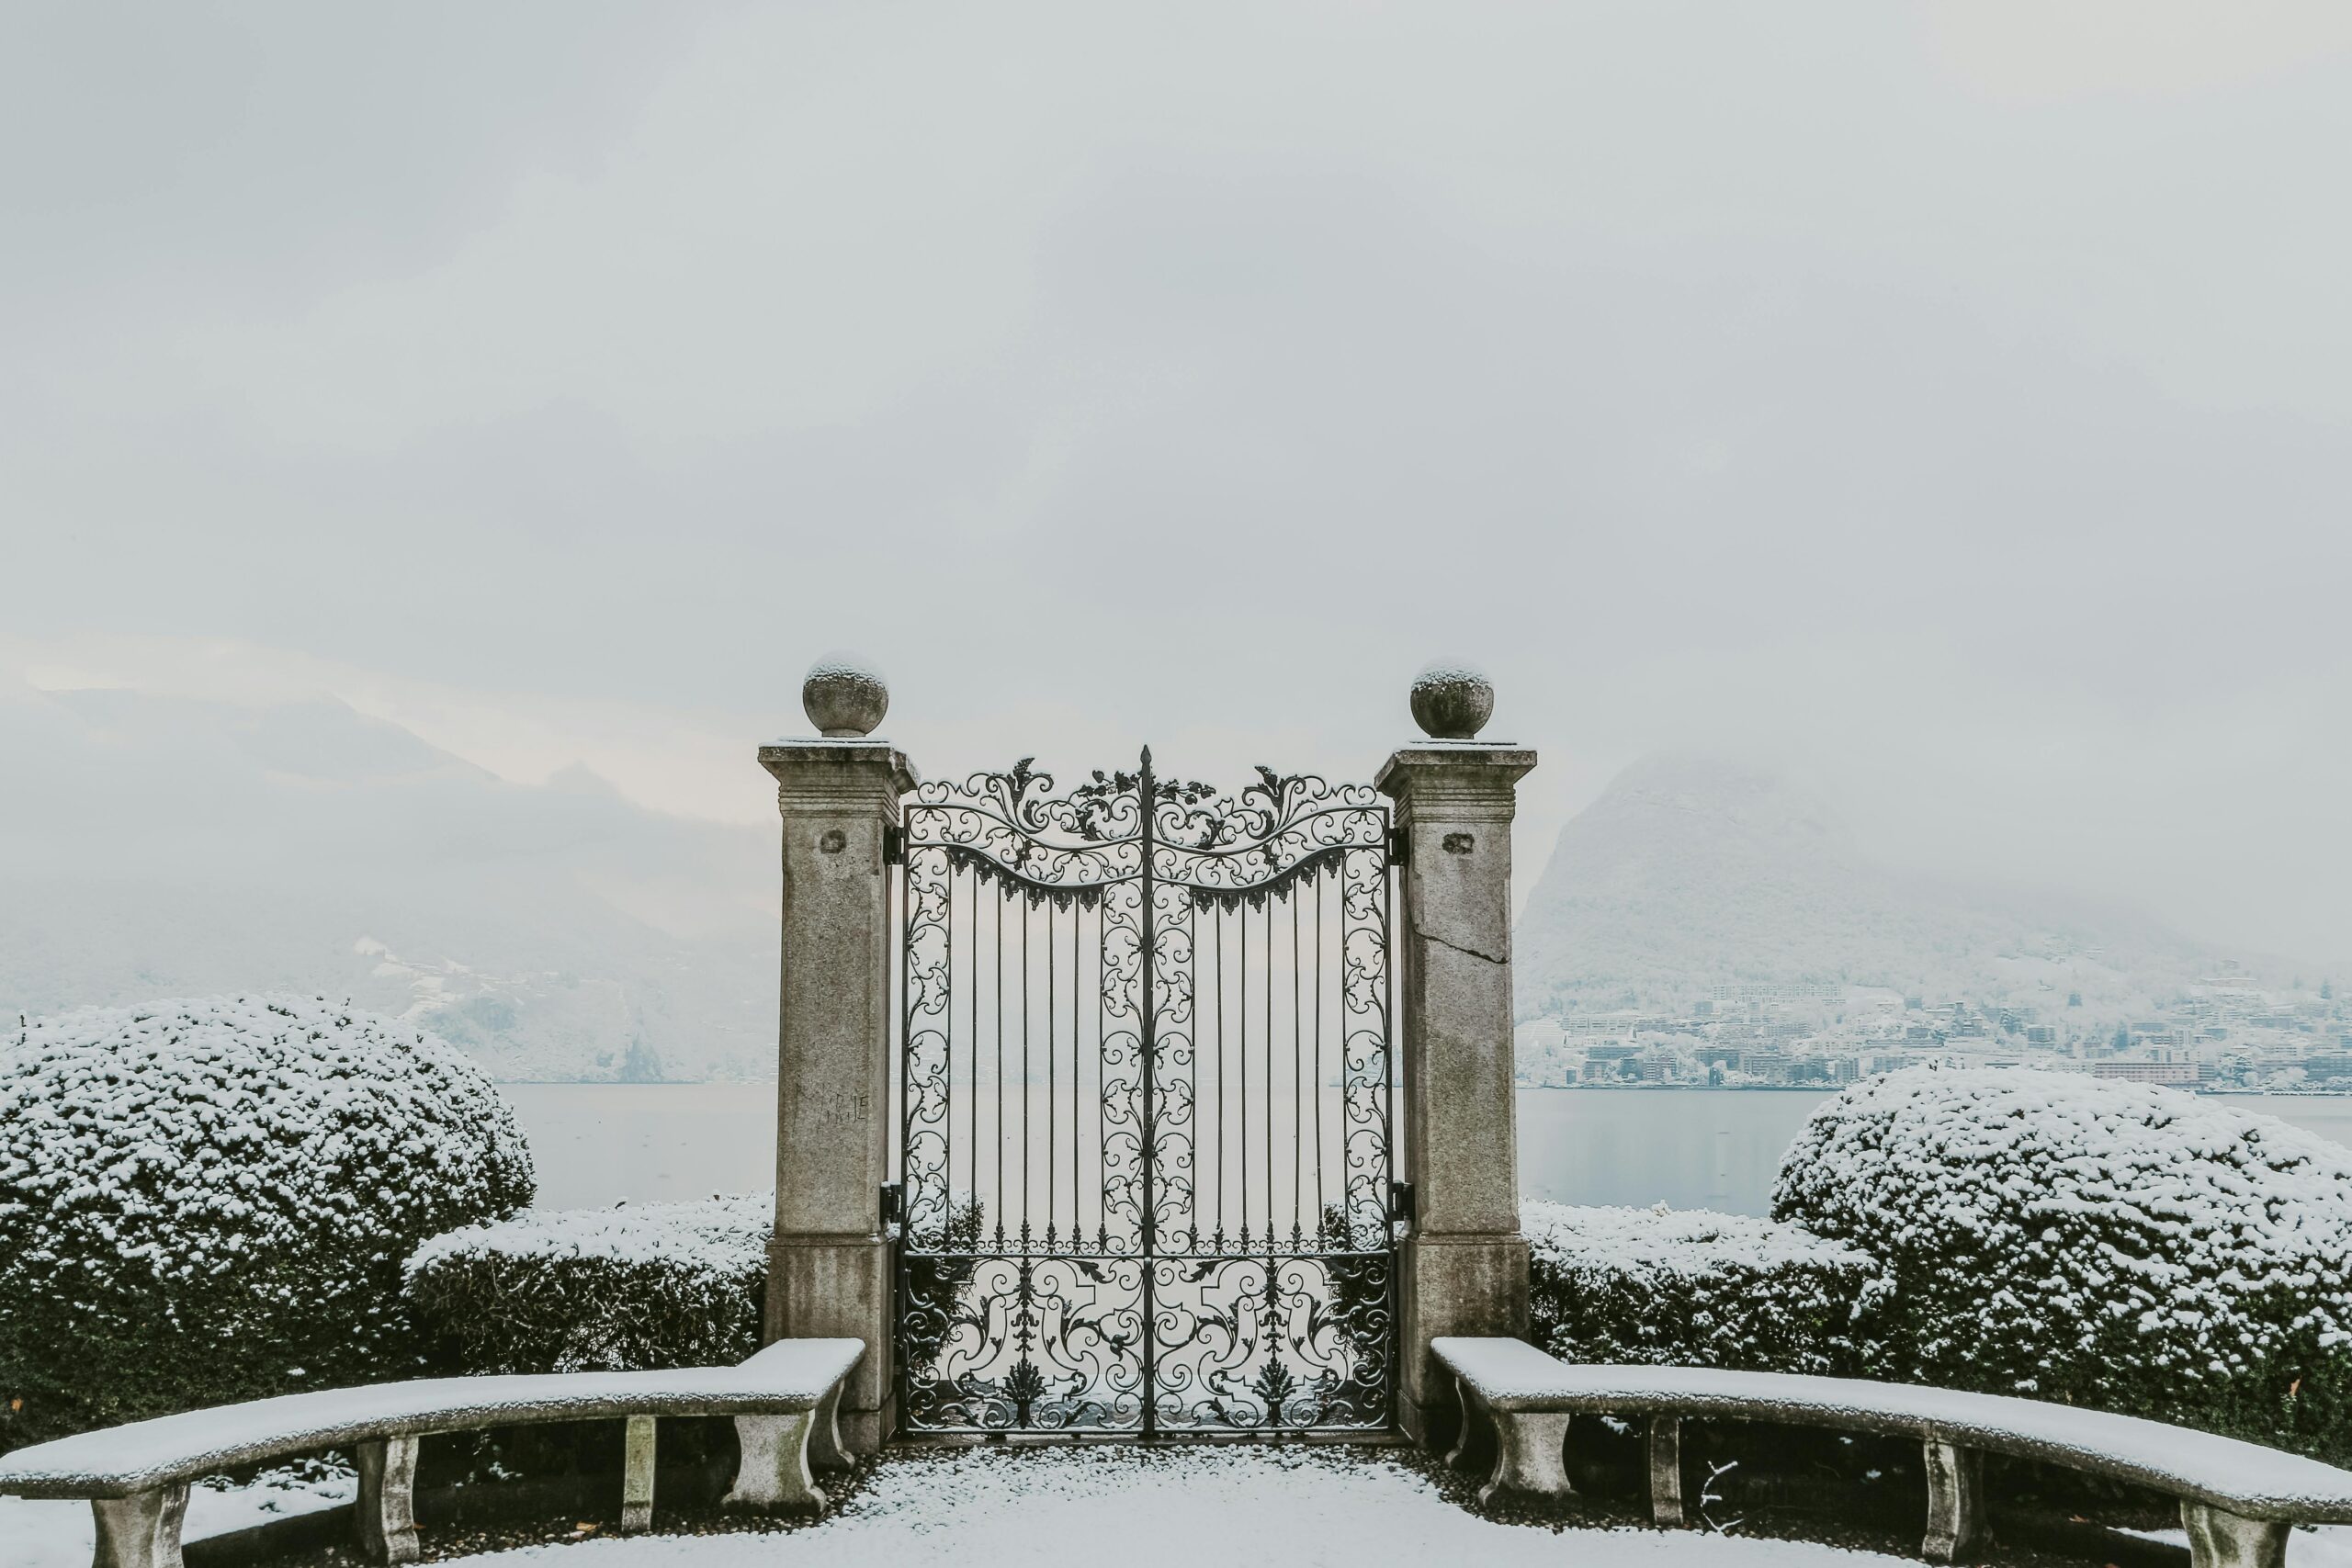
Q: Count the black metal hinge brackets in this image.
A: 4